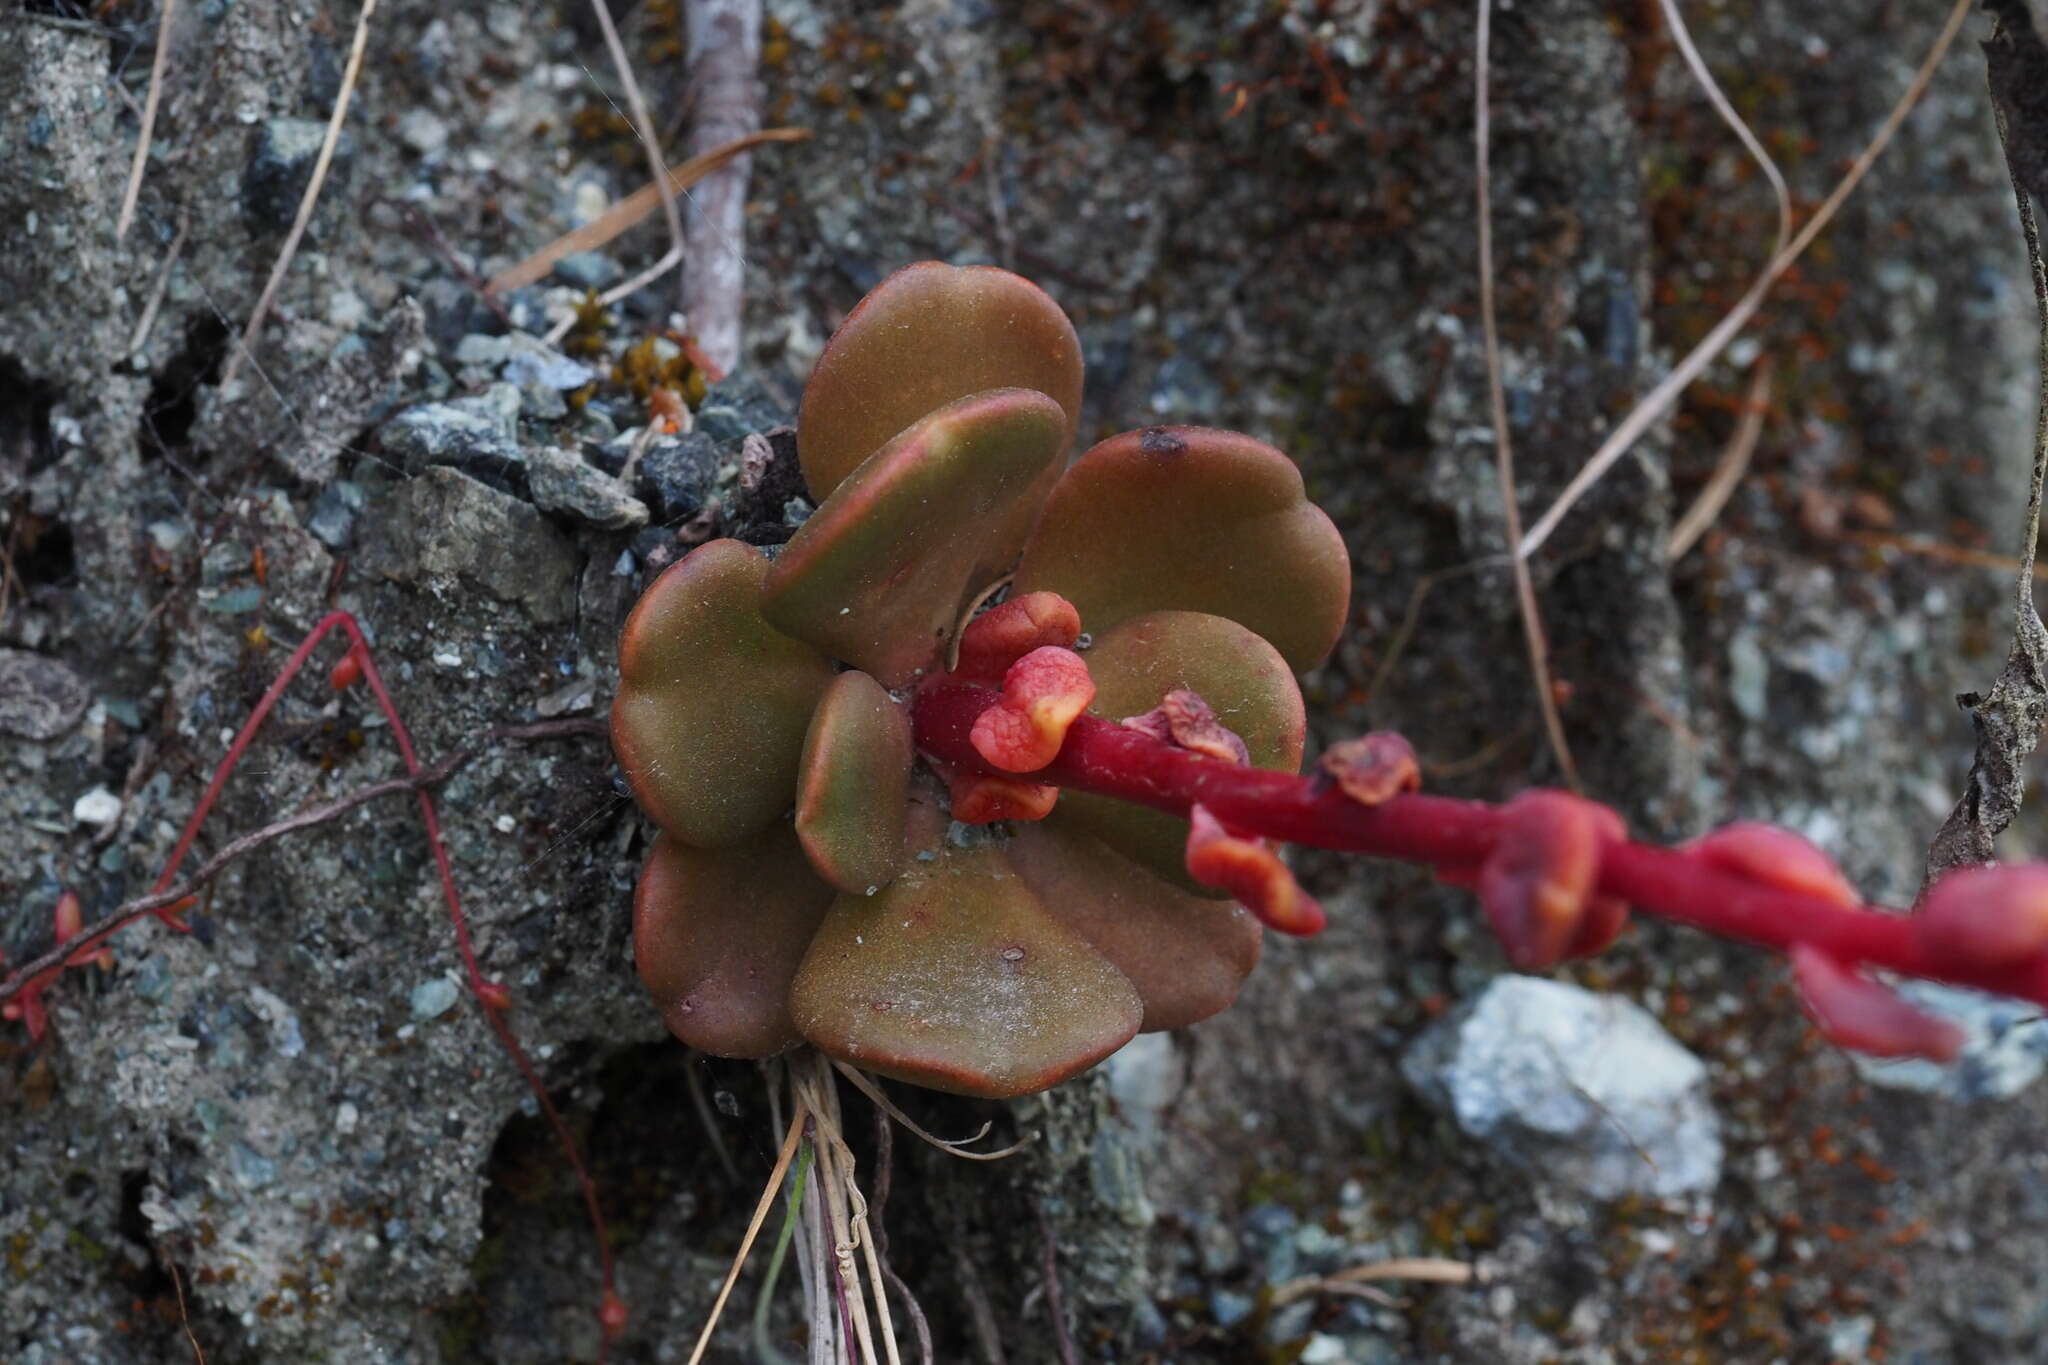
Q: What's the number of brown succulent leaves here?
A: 9